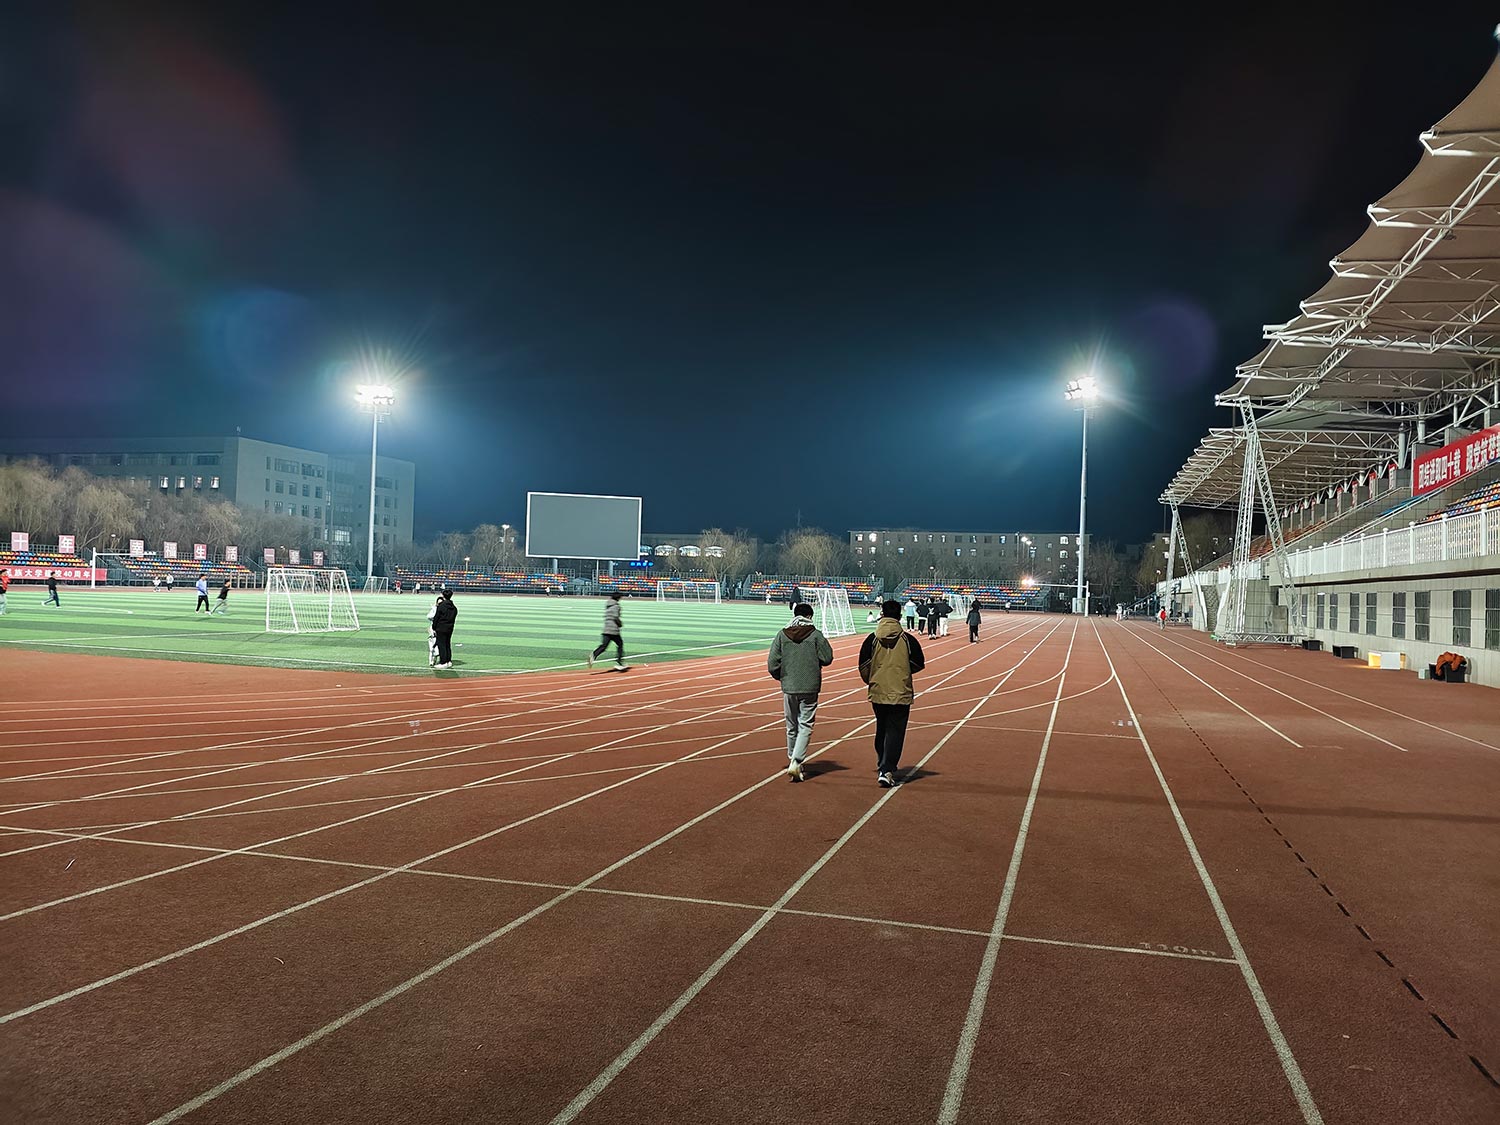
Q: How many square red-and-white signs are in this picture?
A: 9